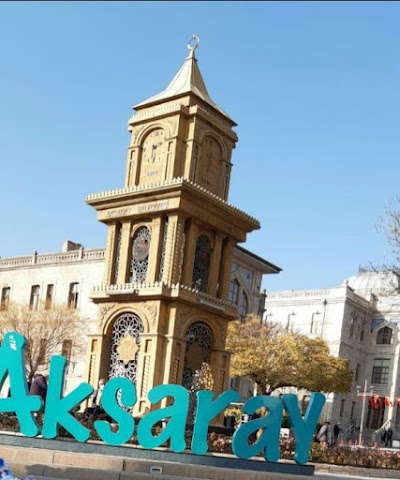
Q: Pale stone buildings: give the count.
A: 2